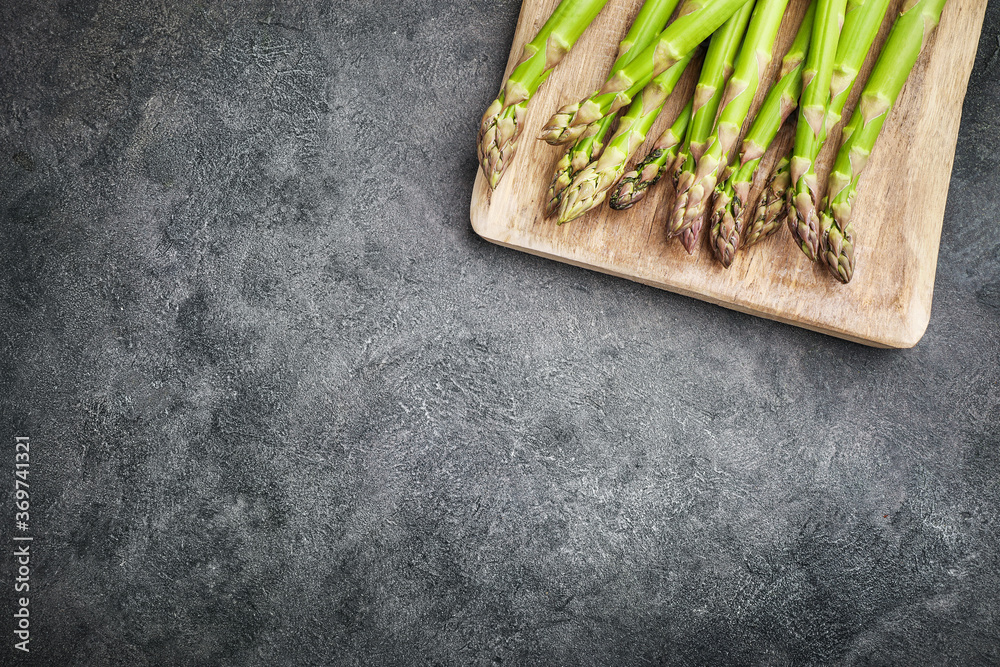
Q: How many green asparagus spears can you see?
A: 11